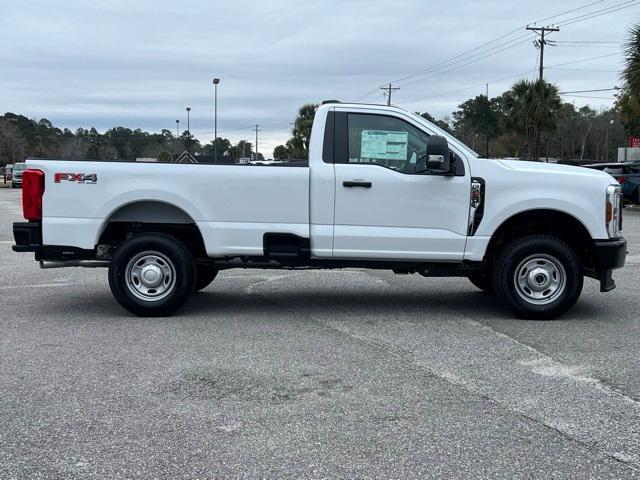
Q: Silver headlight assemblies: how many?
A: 1